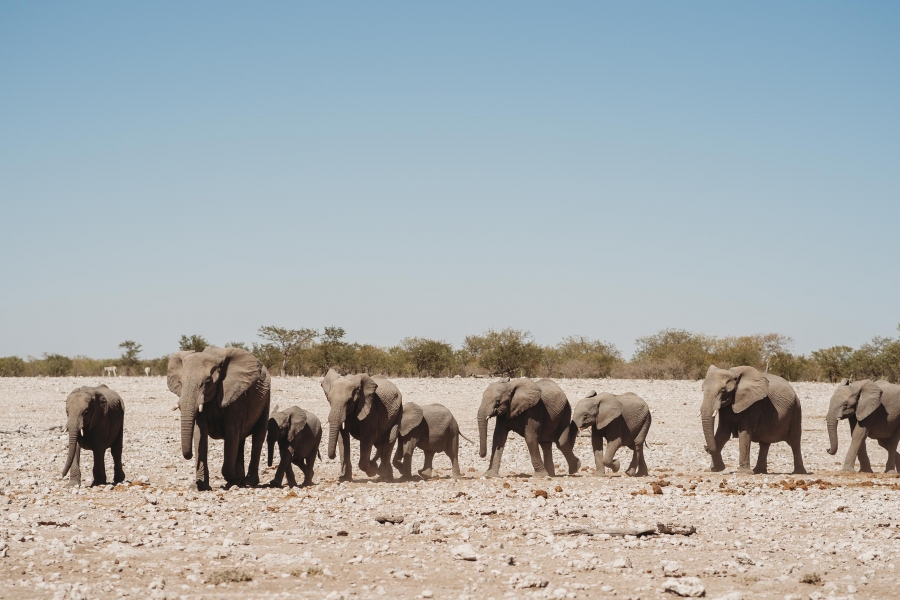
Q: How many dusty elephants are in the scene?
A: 9